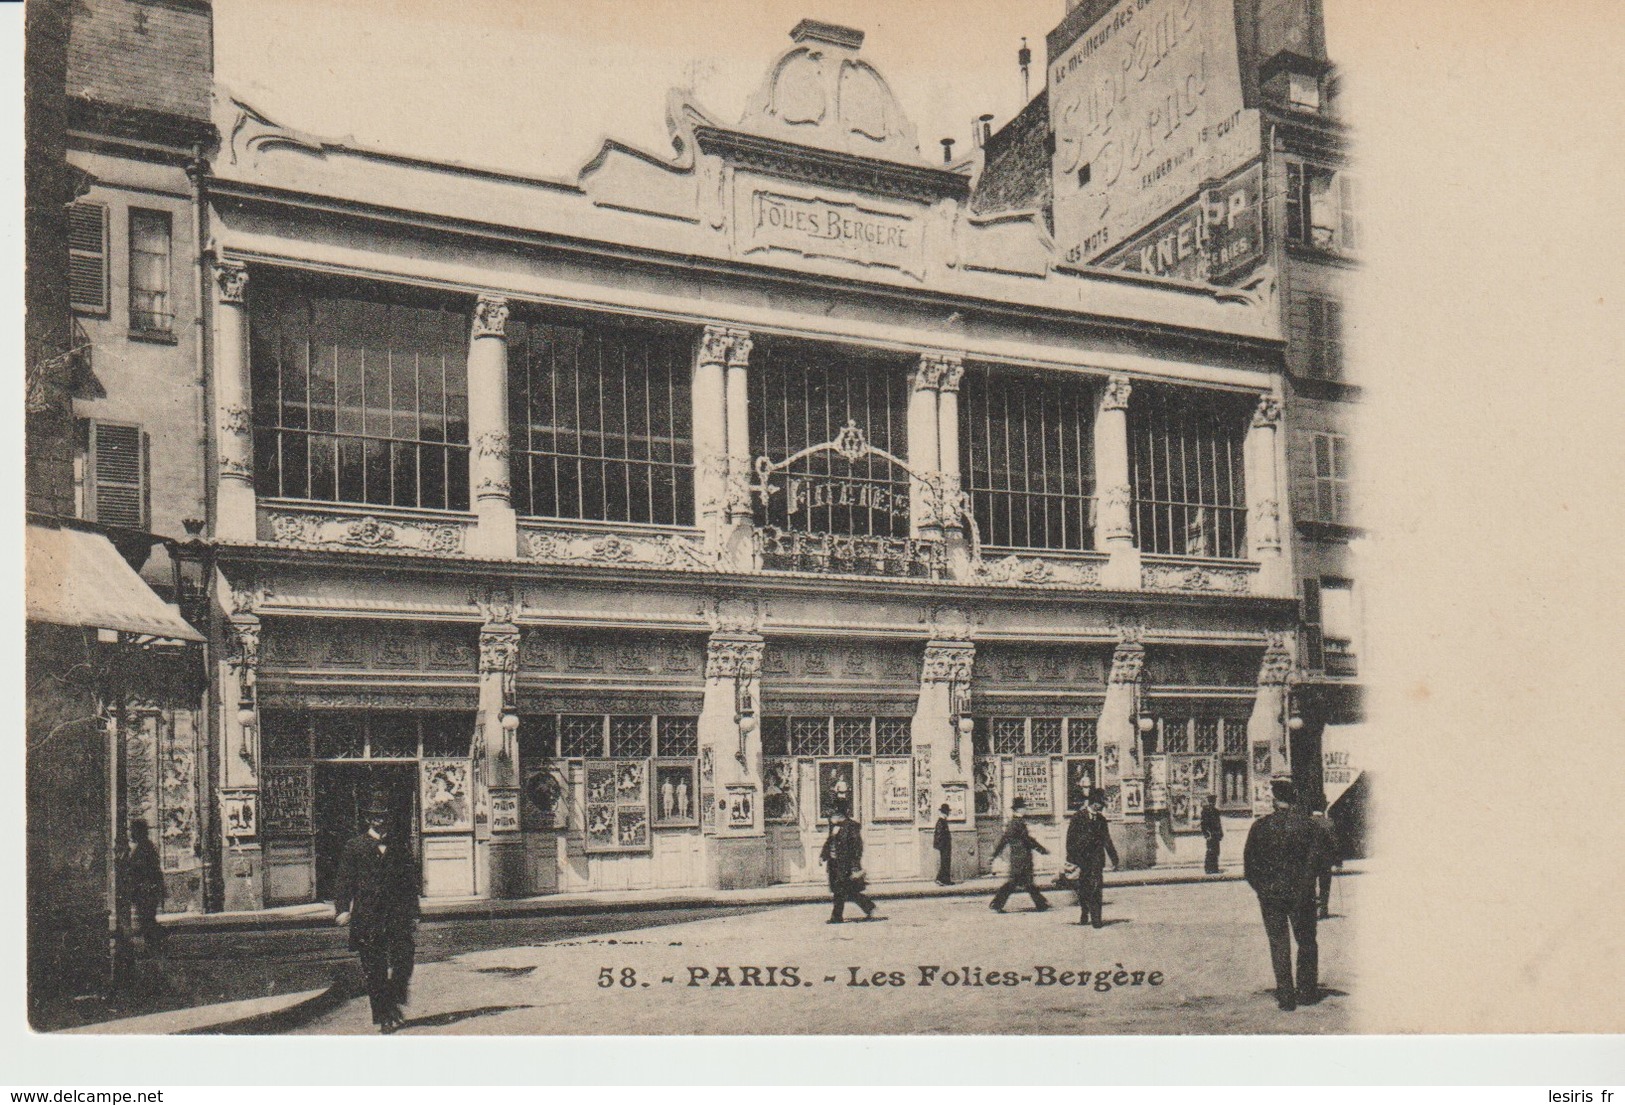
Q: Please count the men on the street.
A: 9